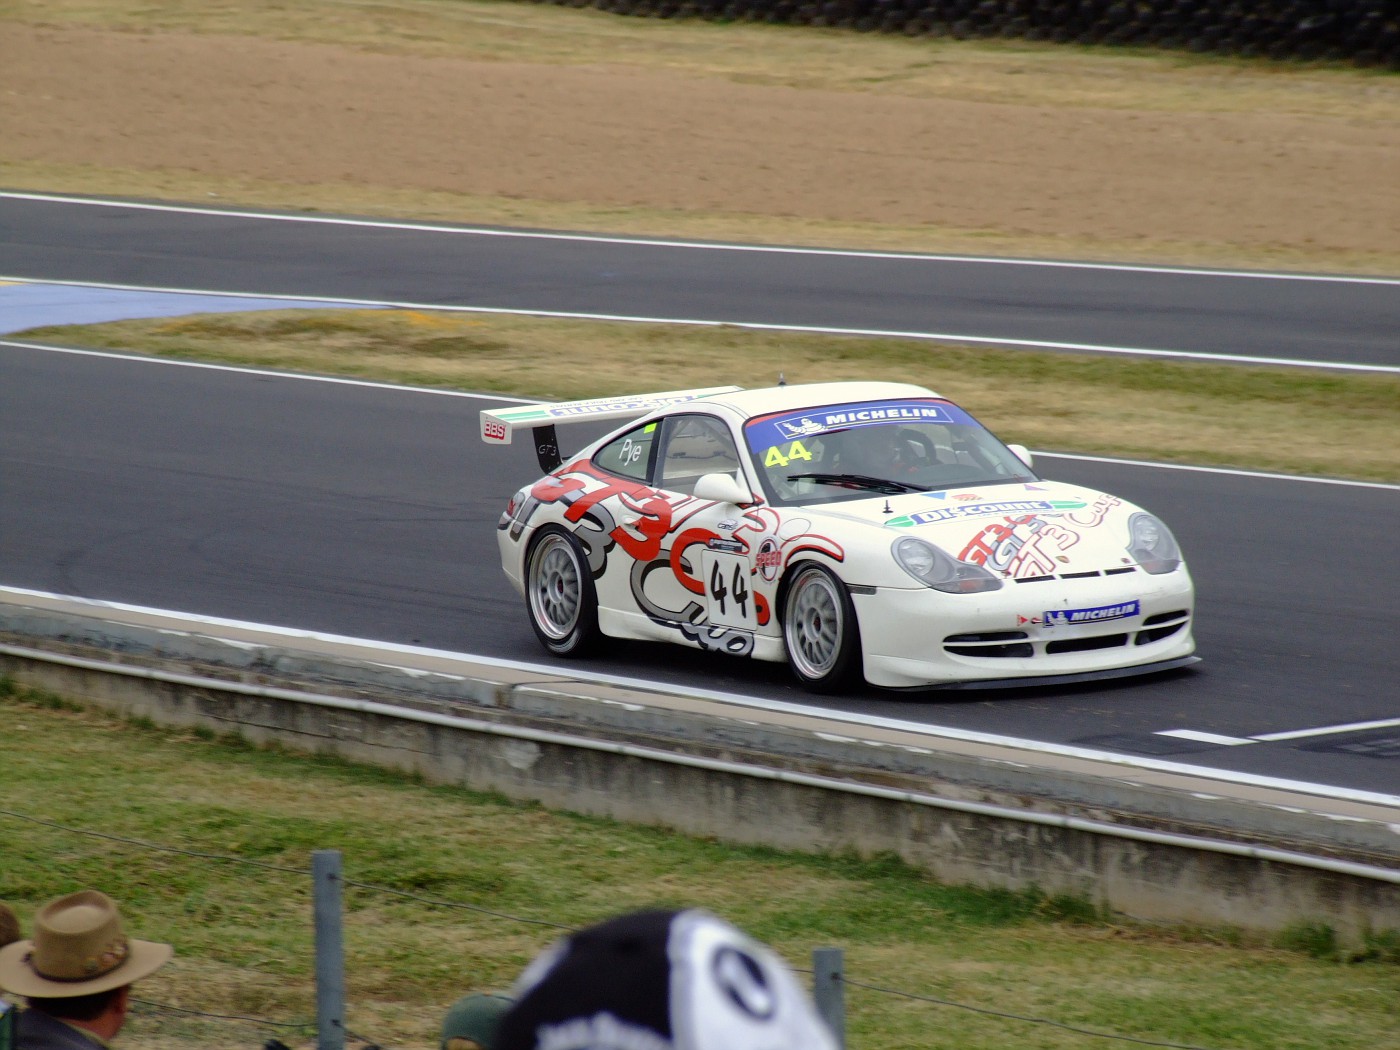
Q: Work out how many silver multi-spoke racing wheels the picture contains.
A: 2